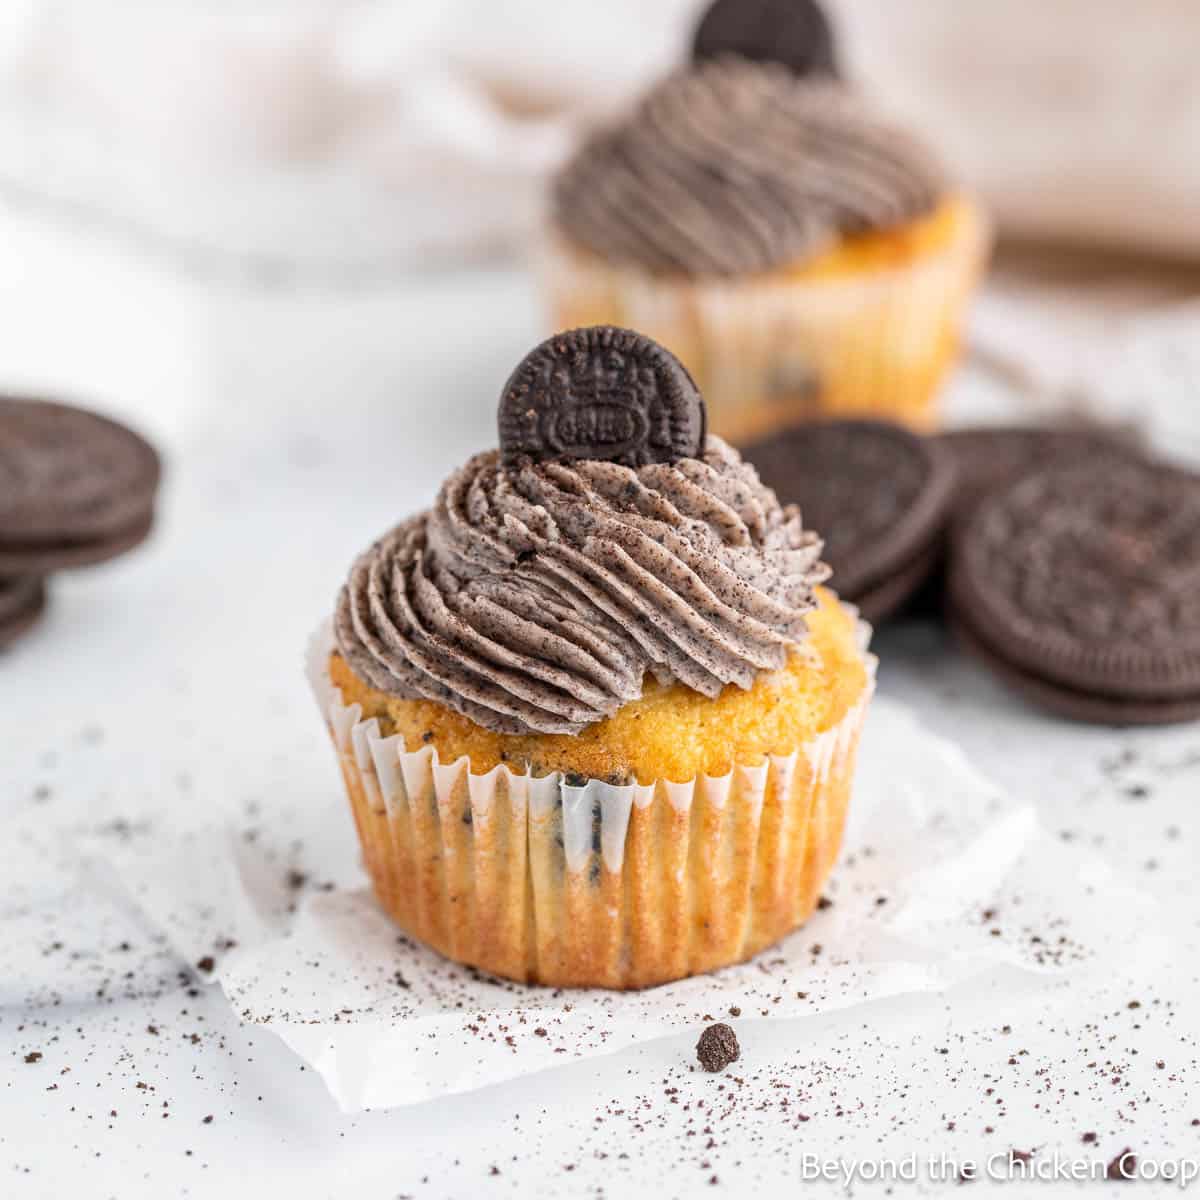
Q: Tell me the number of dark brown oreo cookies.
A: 7